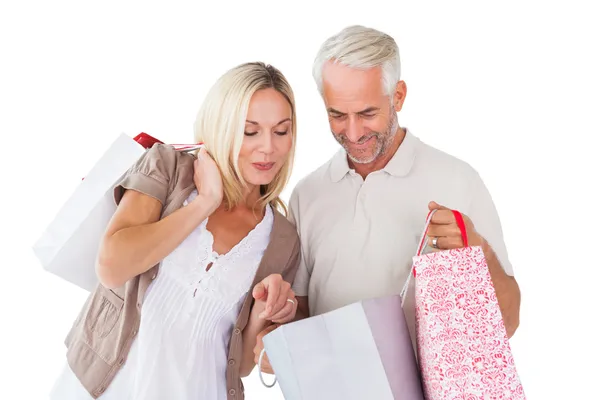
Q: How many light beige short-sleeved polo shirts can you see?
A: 1